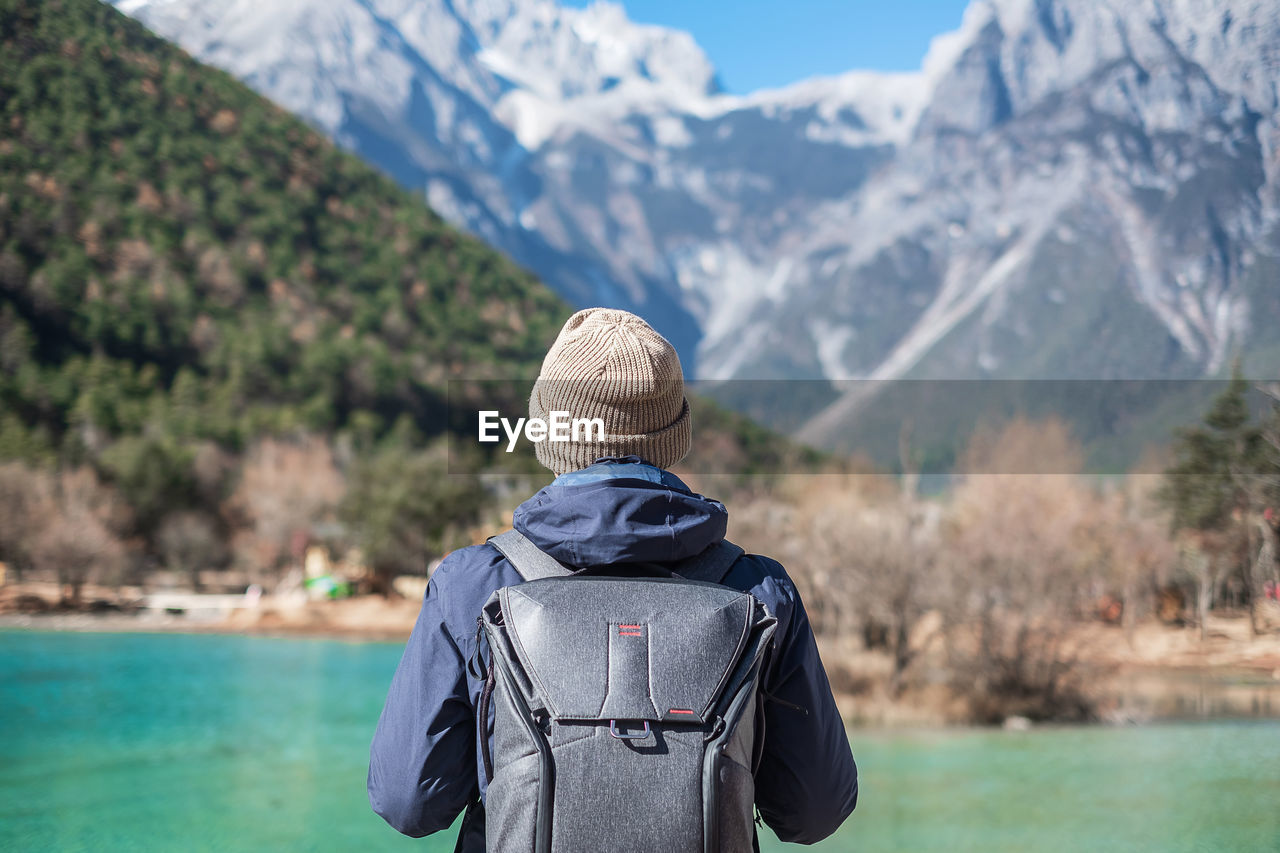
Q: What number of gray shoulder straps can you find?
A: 2